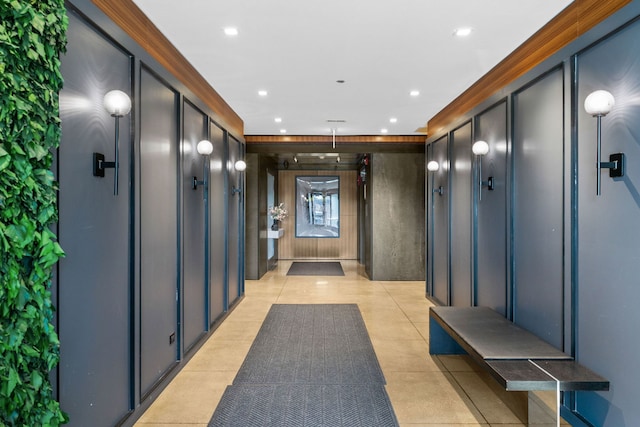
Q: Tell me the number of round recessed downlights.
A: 8